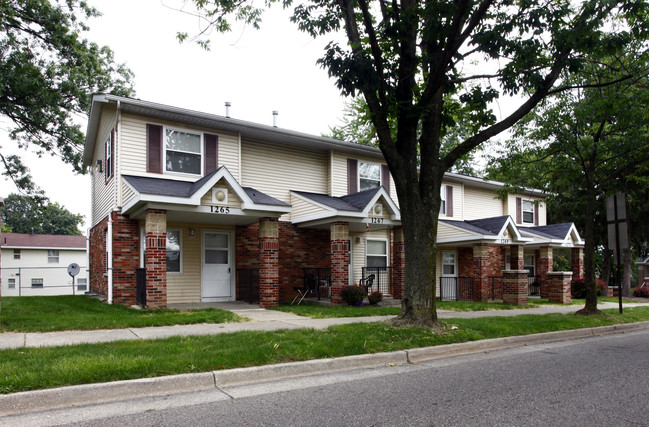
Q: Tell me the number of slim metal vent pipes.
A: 2